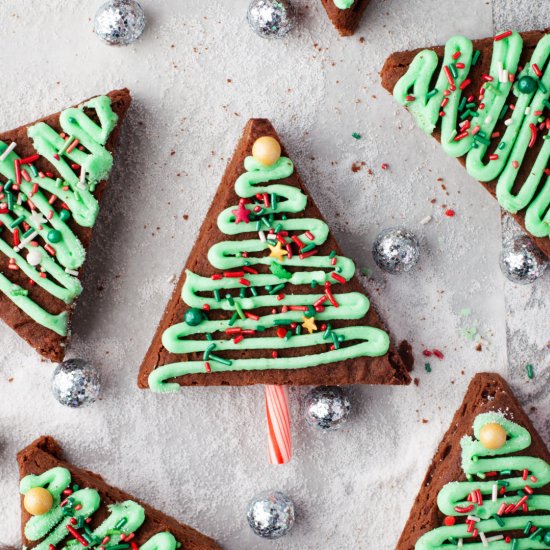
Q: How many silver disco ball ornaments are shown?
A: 7